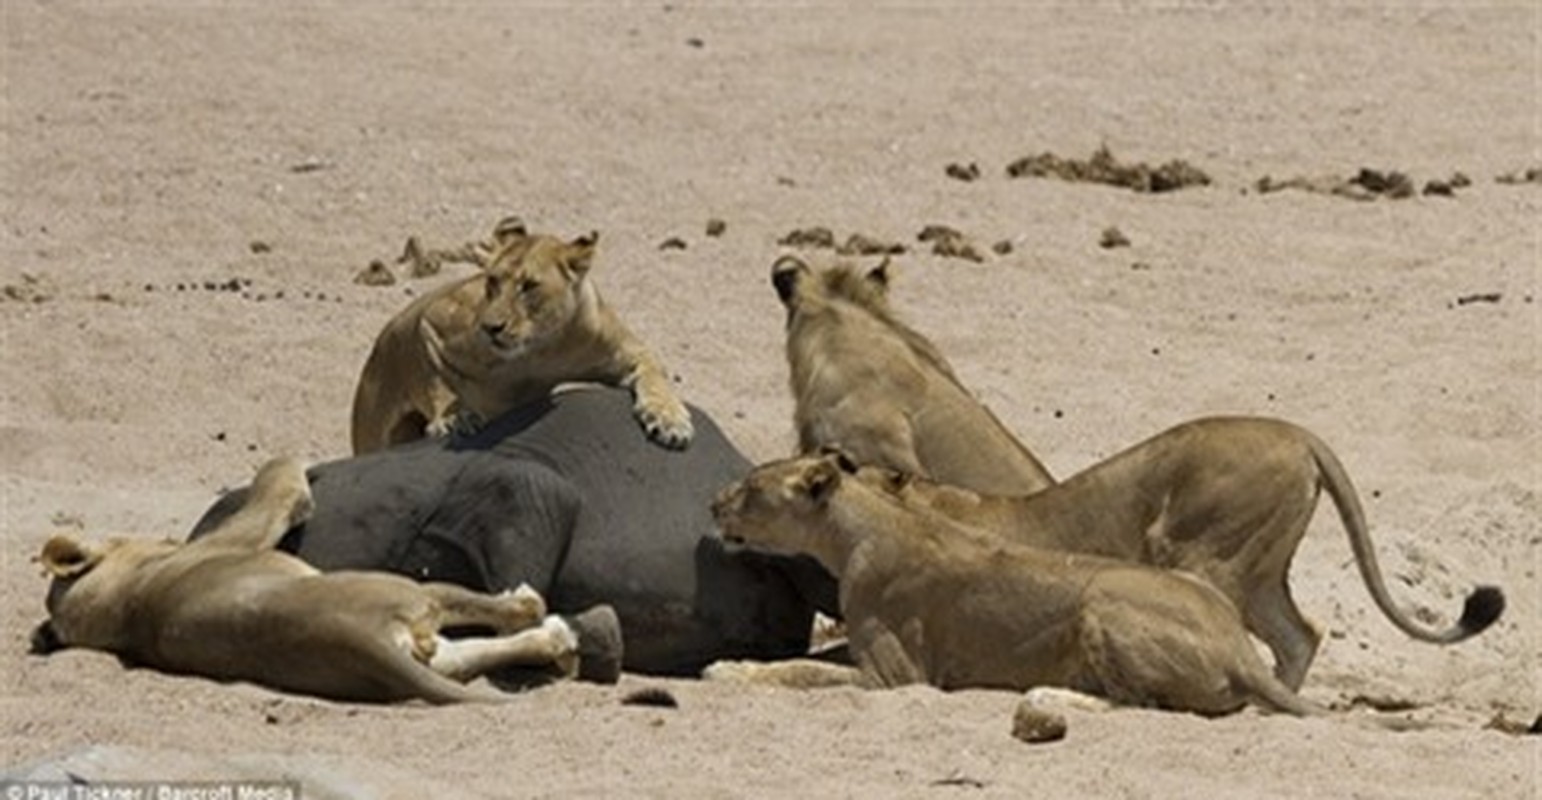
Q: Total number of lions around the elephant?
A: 5